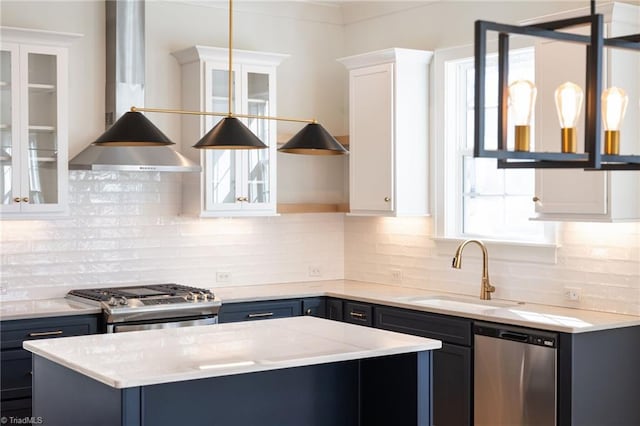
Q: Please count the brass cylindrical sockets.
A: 3